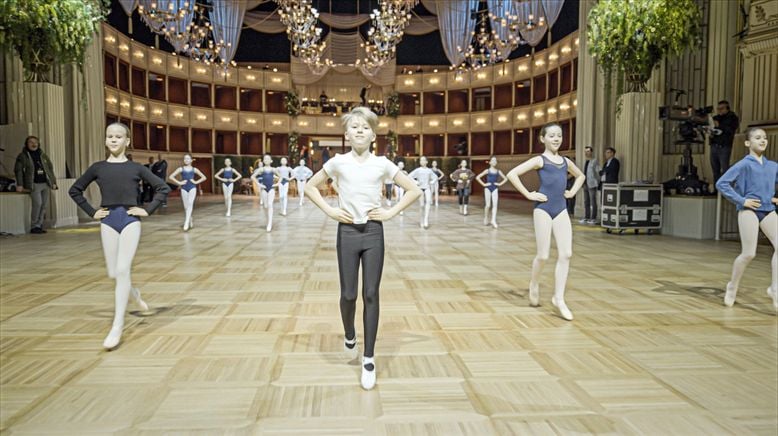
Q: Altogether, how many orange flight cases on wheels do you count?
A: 0